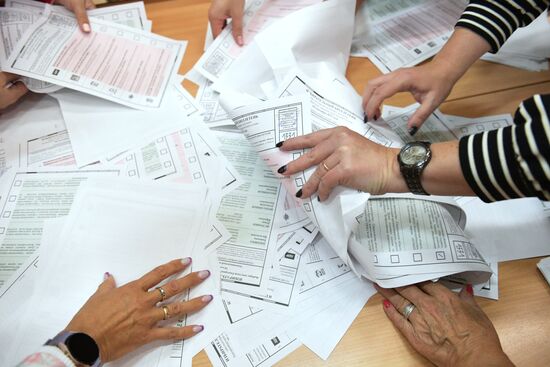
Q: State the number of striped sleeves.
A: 2